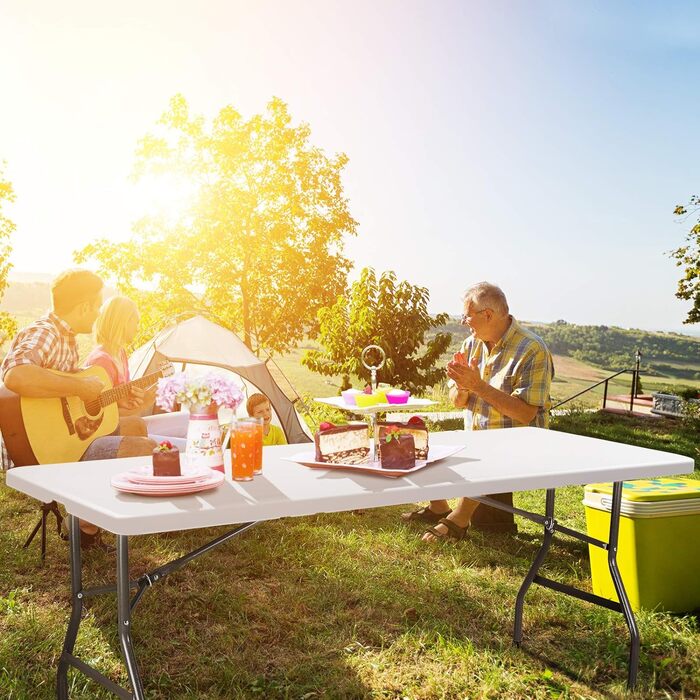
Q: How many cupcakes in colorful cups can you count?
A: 4